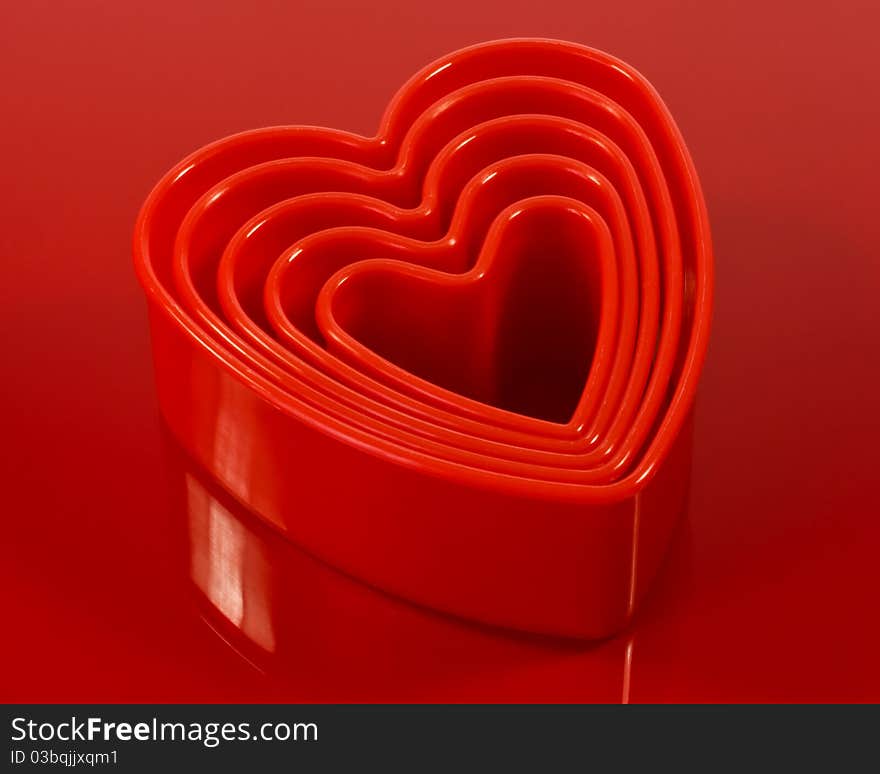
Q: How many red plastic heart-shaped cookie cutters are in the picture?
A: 5